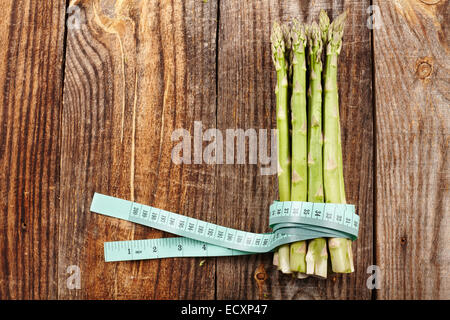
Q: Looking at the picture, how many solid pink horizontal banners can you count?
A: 0